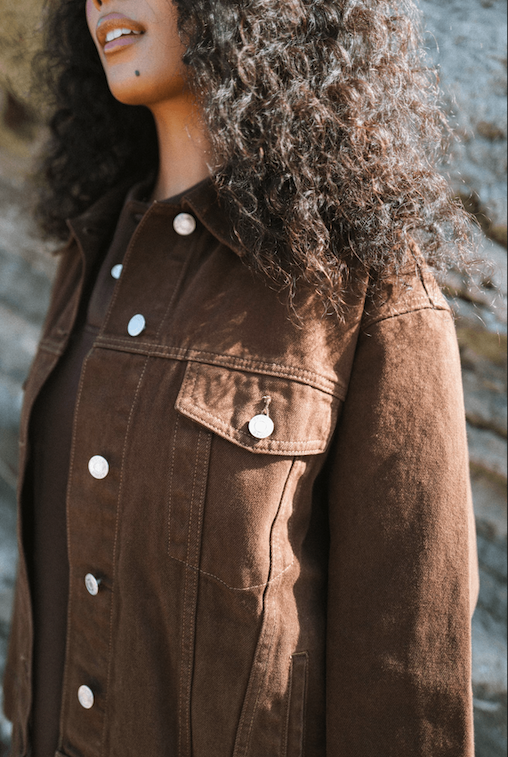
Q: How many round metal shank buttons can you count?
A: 7